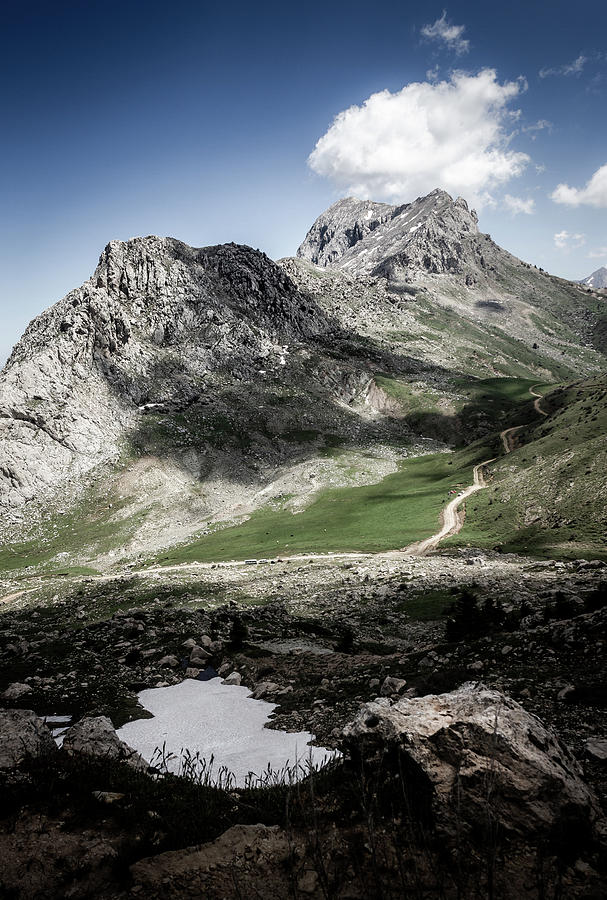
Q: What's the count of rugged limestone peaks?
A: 2